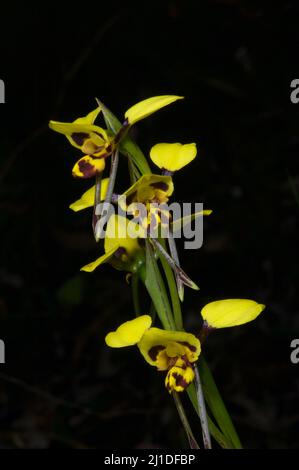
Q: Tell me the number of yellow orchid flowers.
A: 4